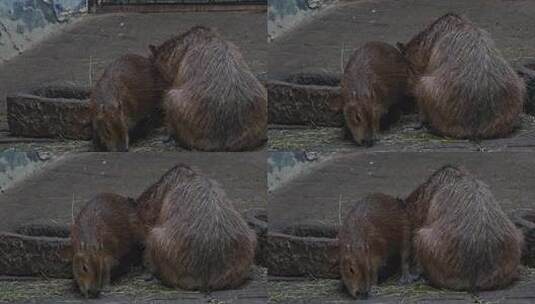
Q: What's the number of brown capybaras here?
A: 8